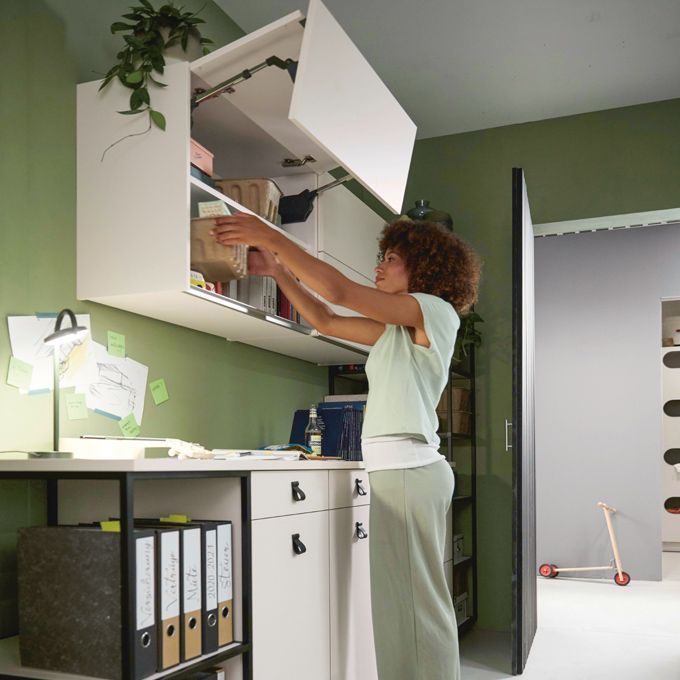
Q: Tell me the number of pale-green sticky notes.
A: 5